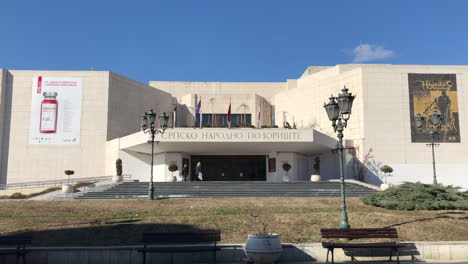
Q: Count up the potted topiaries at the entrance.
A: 6